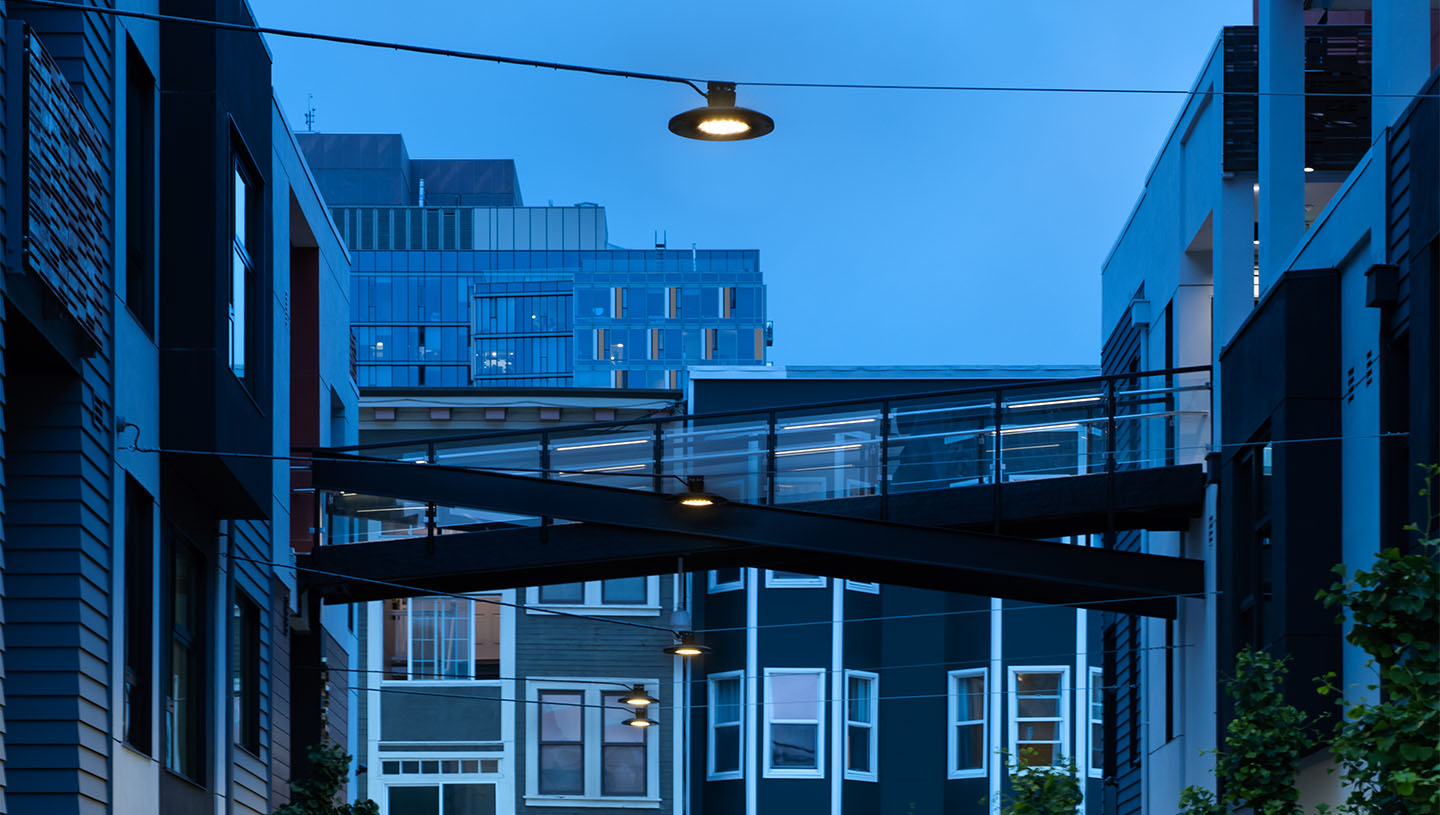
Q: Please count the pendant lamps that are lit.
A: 5